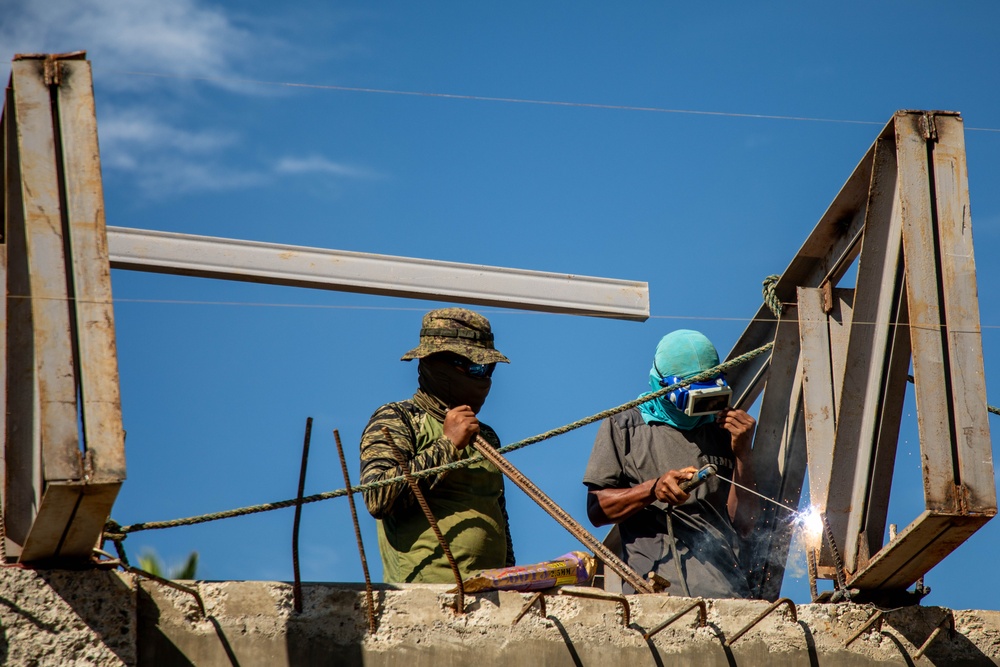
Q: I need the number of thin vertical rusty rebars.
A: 3